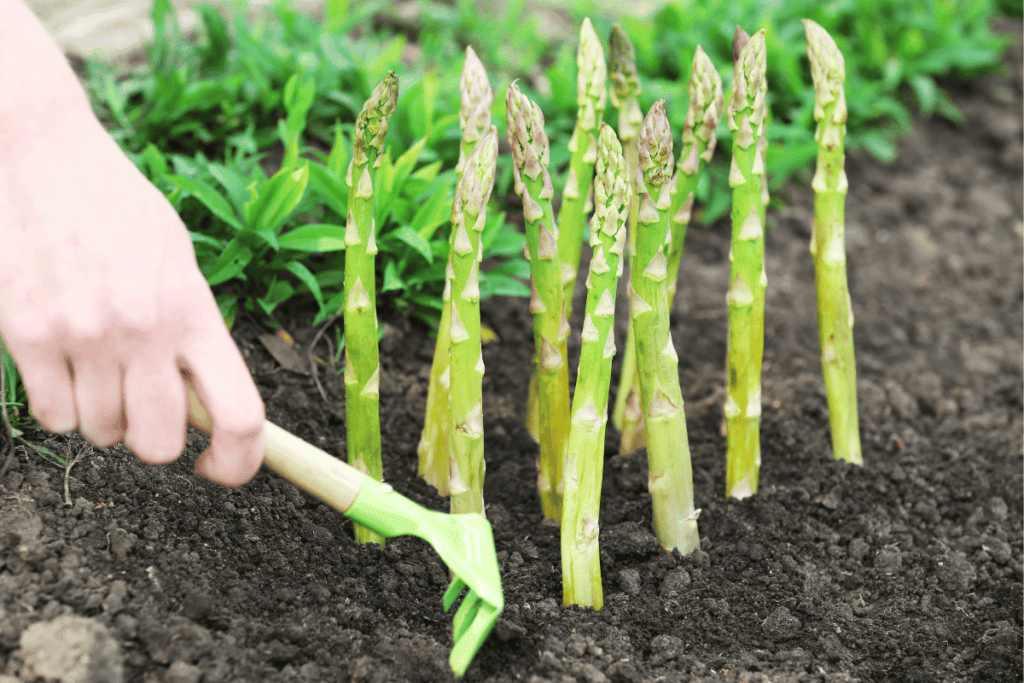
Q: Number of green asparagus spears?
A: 12